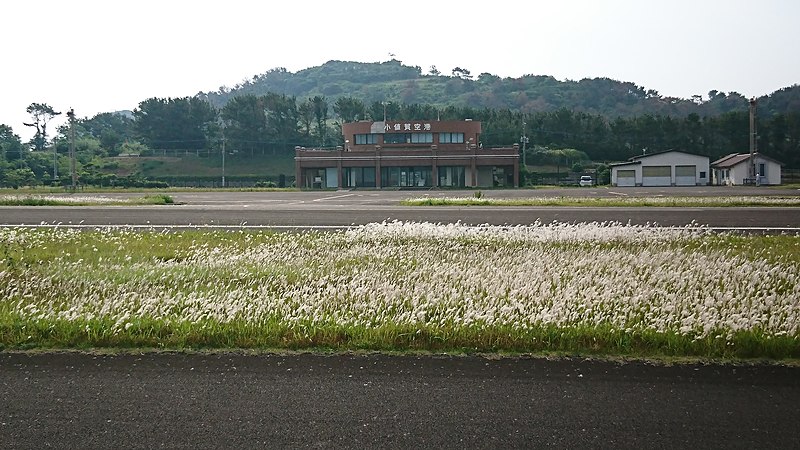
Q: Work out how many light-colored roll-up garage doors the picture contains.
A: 3